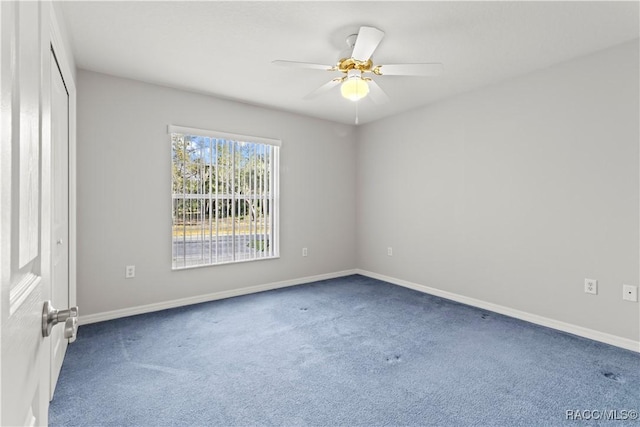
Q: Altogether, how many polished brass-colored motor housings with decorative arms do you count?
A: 1